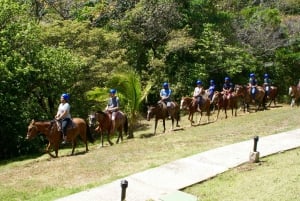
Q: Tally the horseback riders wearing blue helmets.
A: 8